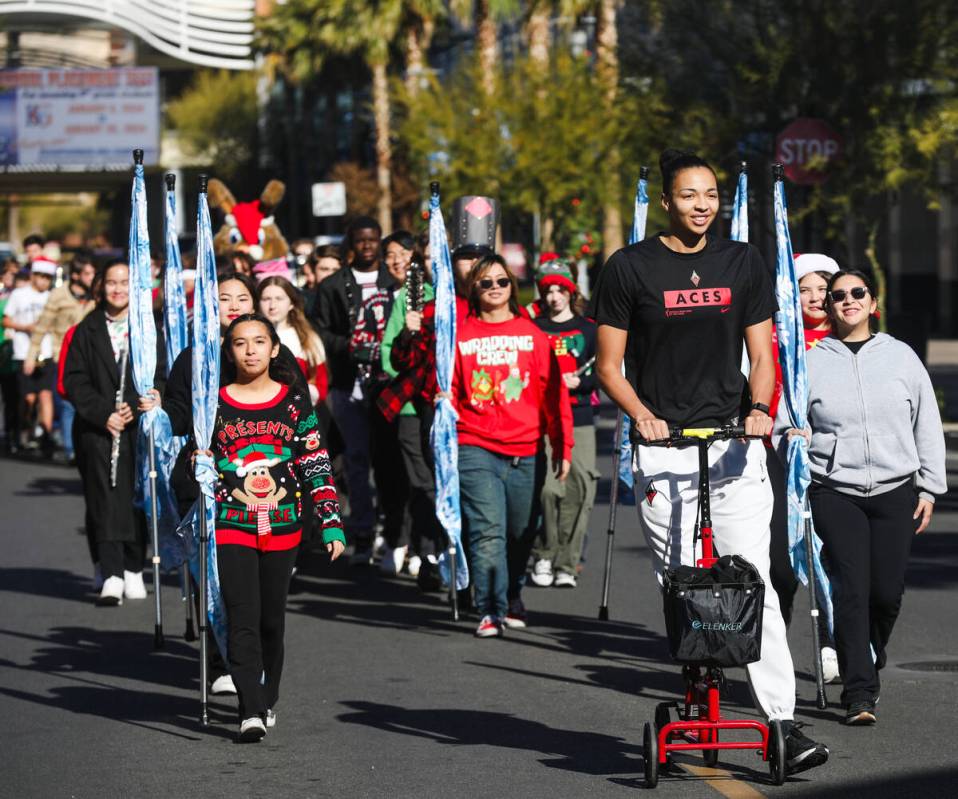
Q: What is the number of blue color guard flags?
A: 7